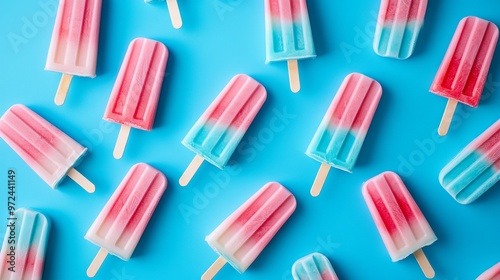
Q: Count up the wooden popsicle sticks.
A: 11